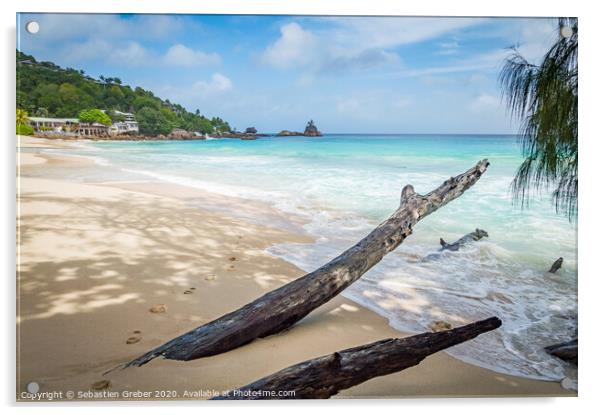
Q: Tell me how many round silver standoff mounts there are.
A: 4